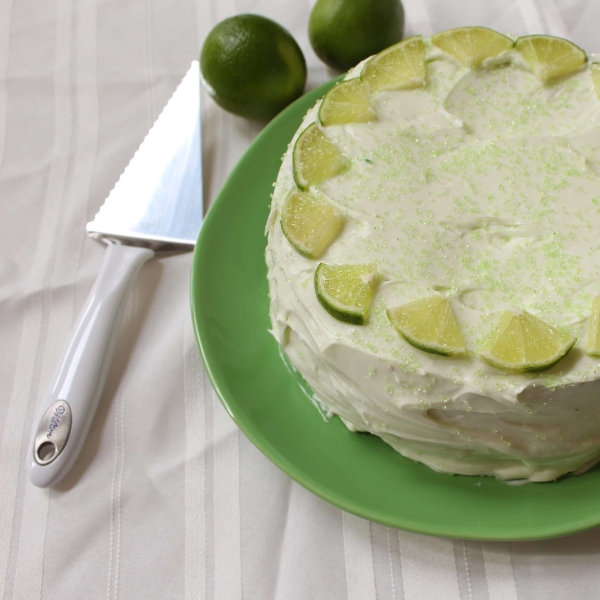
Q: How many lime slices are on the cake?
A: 11